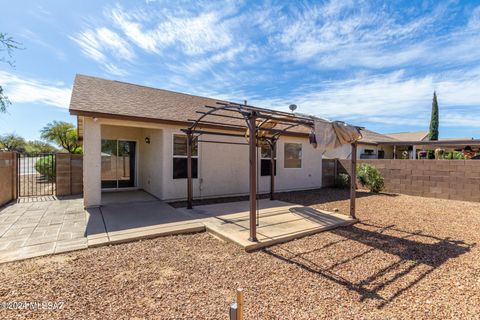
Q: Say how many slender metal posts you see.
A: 4